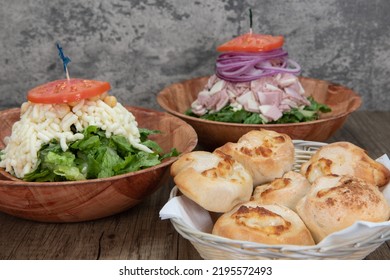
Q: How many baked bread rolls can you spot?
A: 6